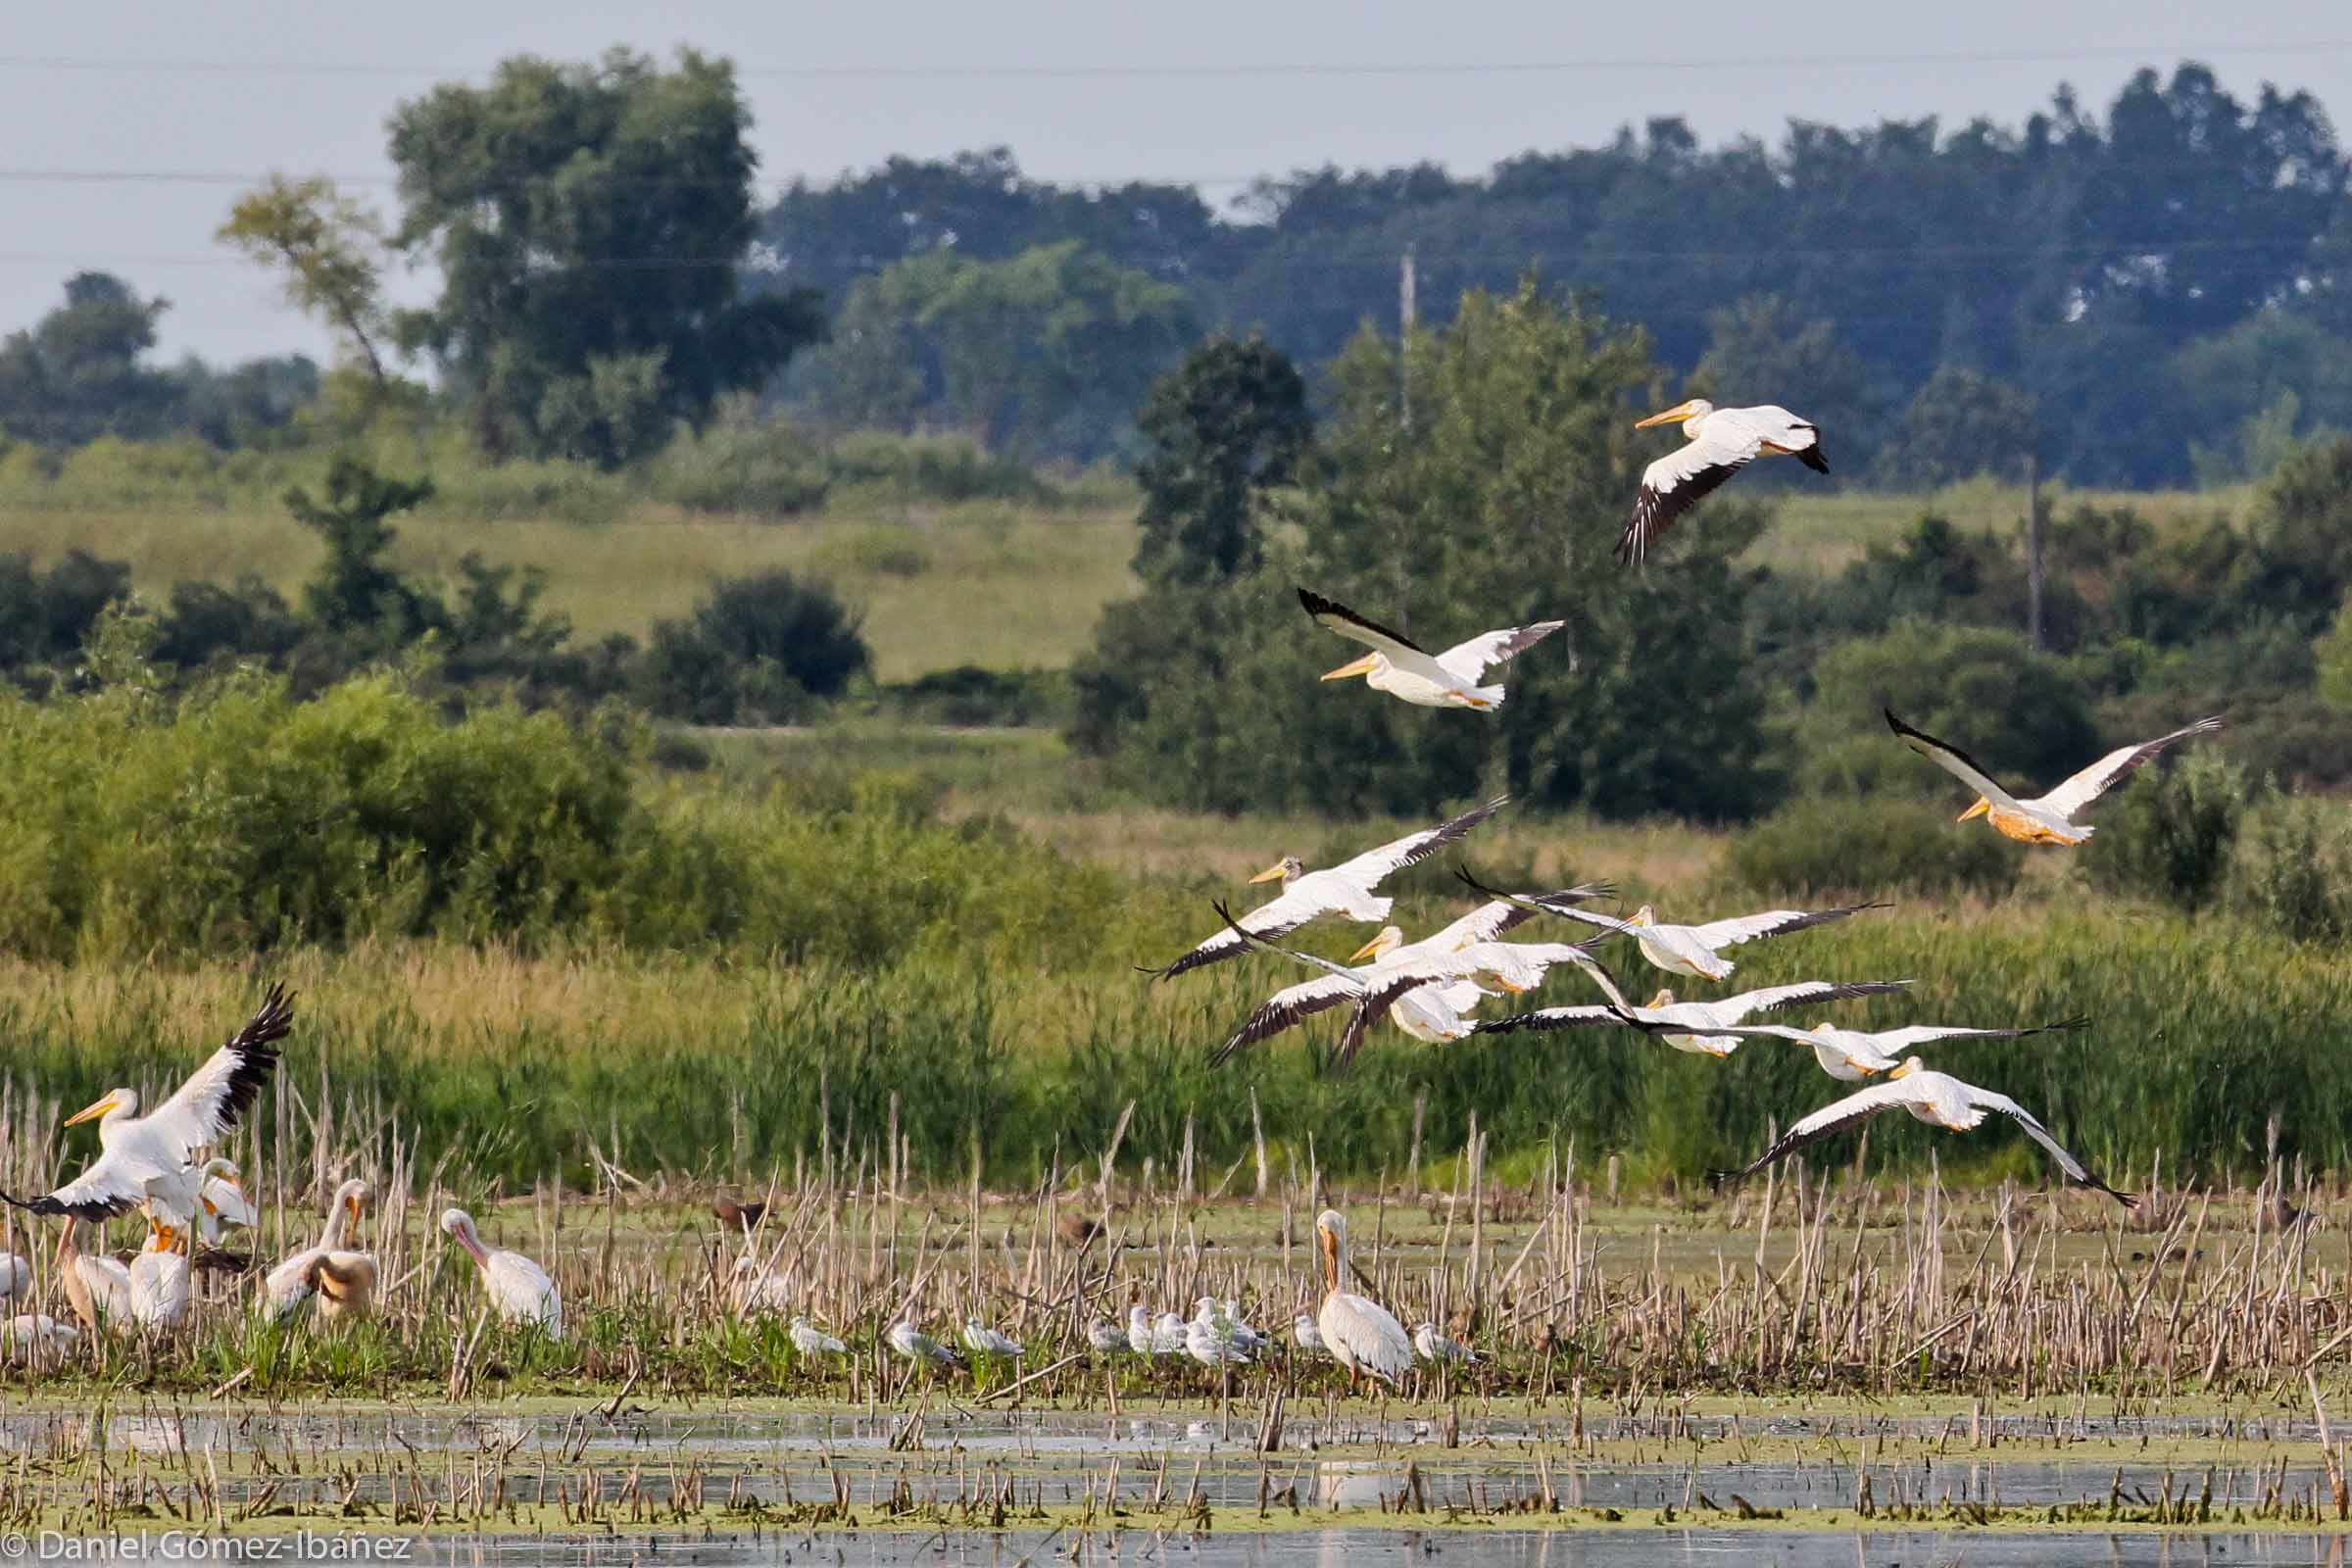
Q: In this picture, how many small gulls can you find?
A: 11